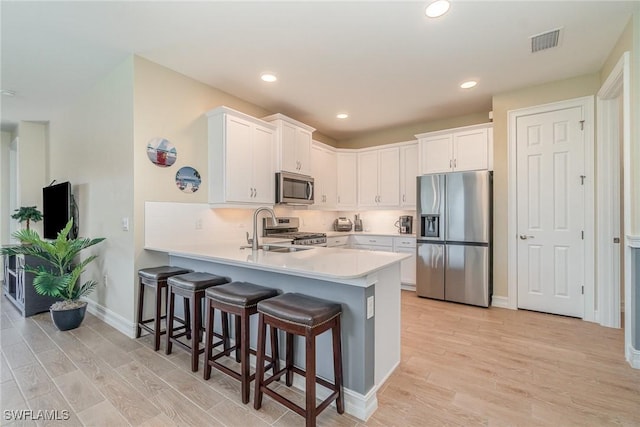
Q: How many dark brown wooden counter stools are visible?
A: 4